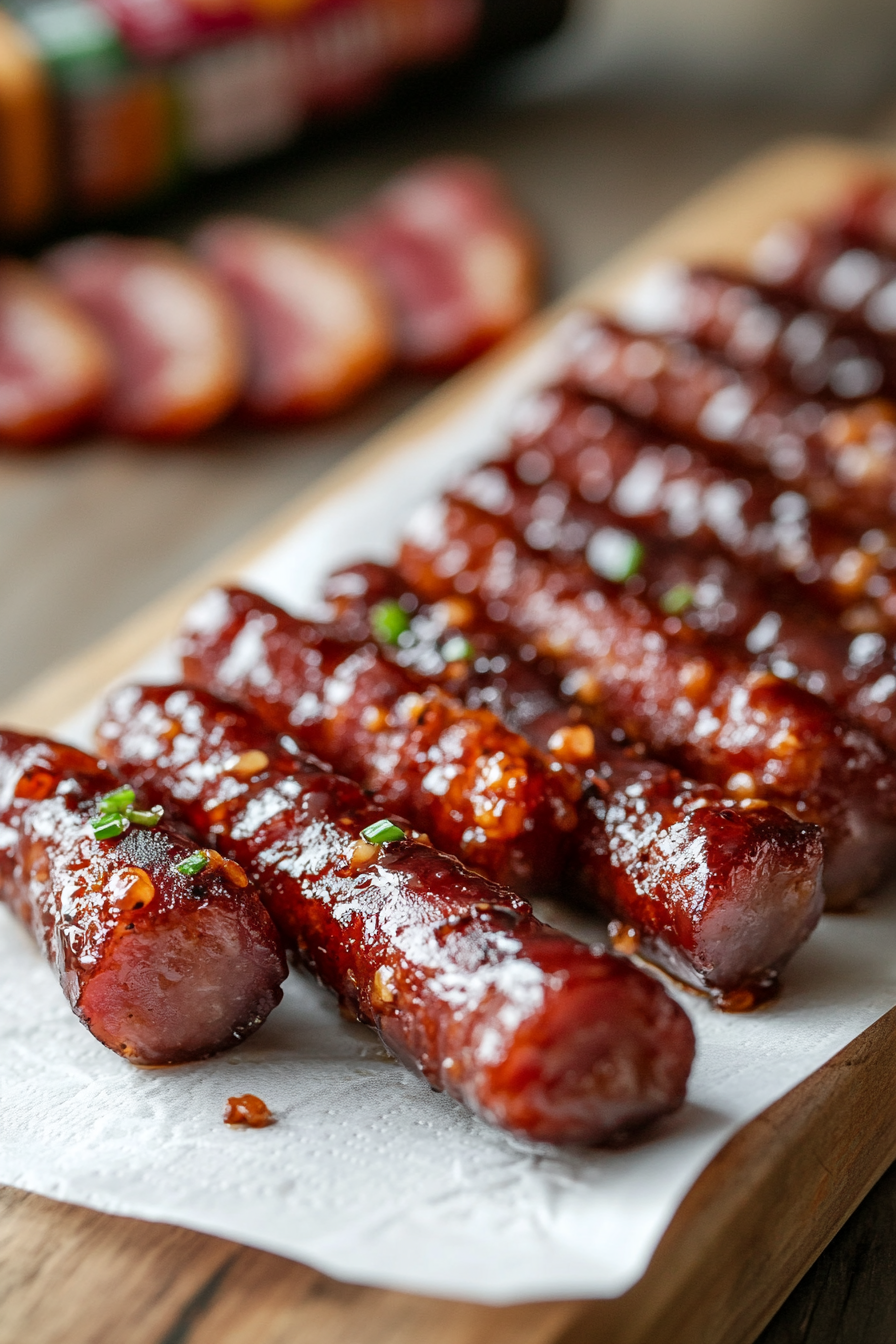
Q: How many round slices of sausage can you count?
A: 4